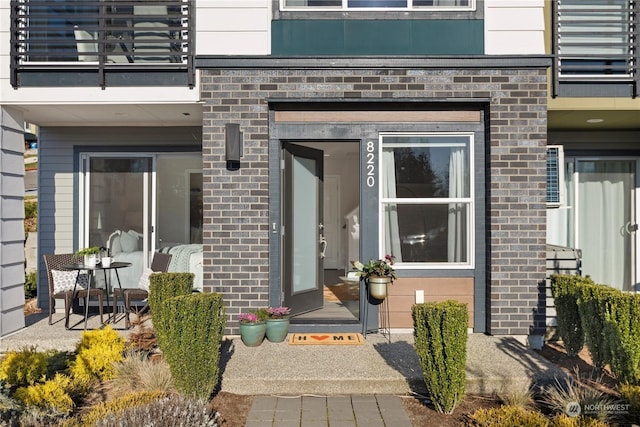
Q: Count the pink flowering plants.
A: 2